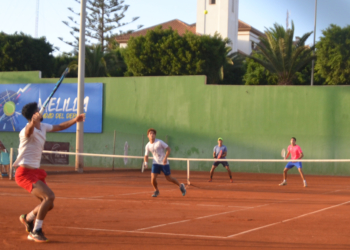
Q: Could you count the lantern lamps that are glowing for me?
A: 0